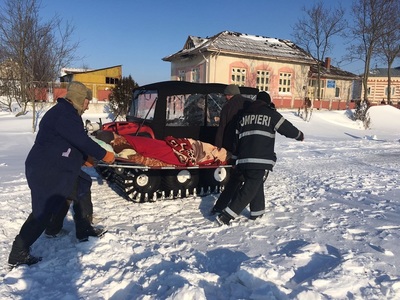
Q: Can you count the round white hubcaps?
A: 3